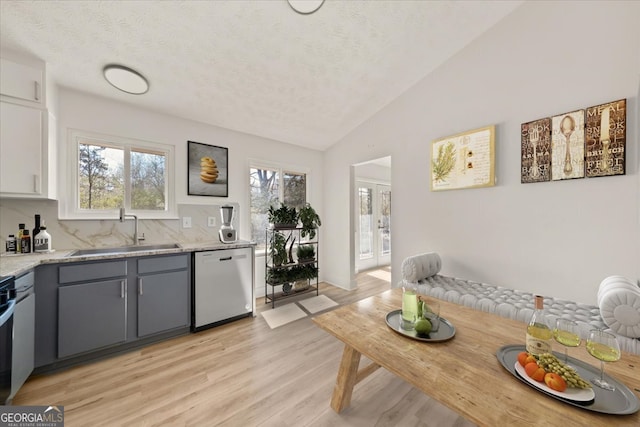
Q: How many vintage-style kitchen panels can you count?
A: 3